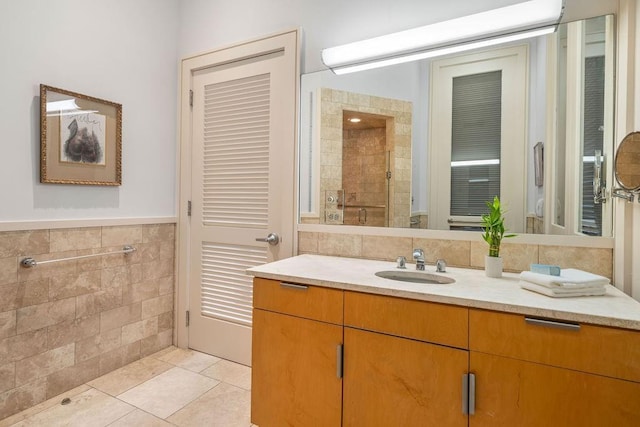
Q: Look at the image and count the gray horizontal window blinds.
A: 2